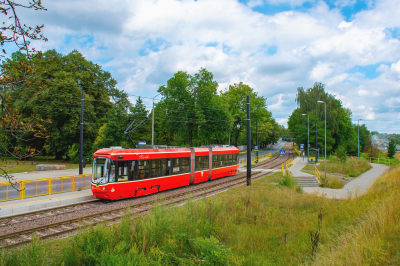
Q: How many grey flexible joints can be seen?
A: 2